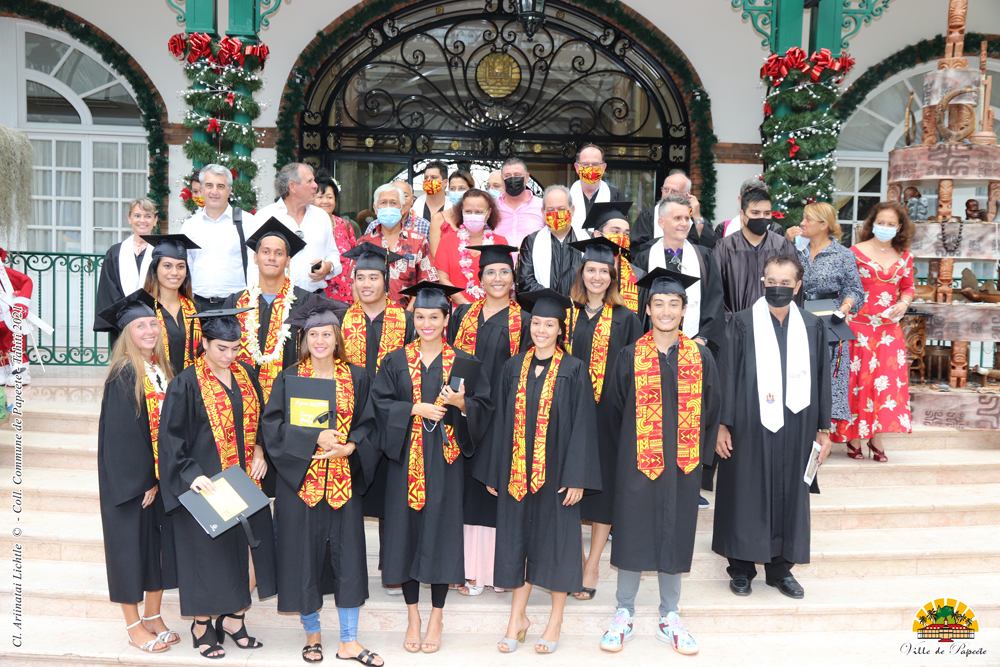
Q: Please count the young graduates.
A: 12